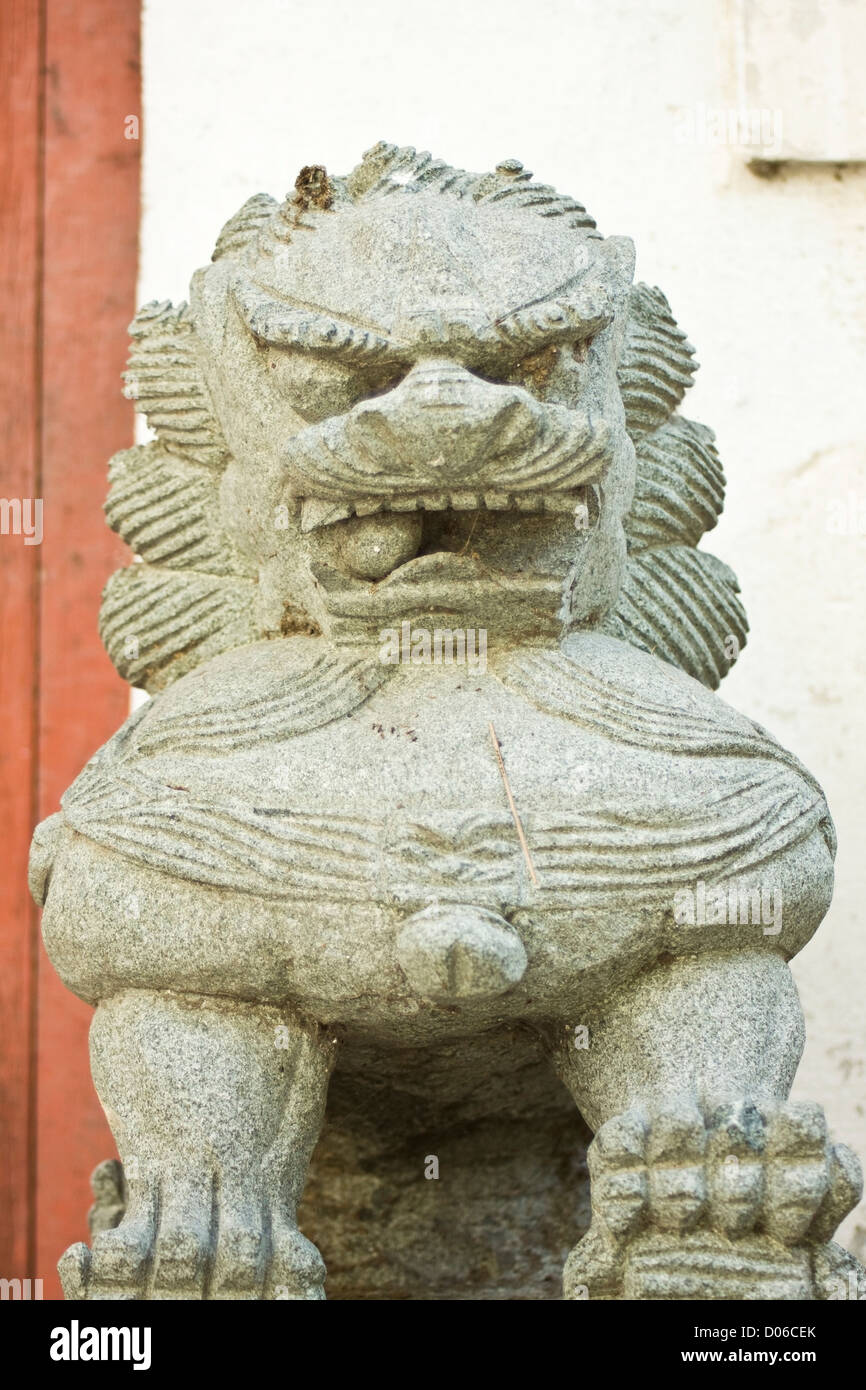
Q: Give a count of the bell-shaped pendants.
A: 1